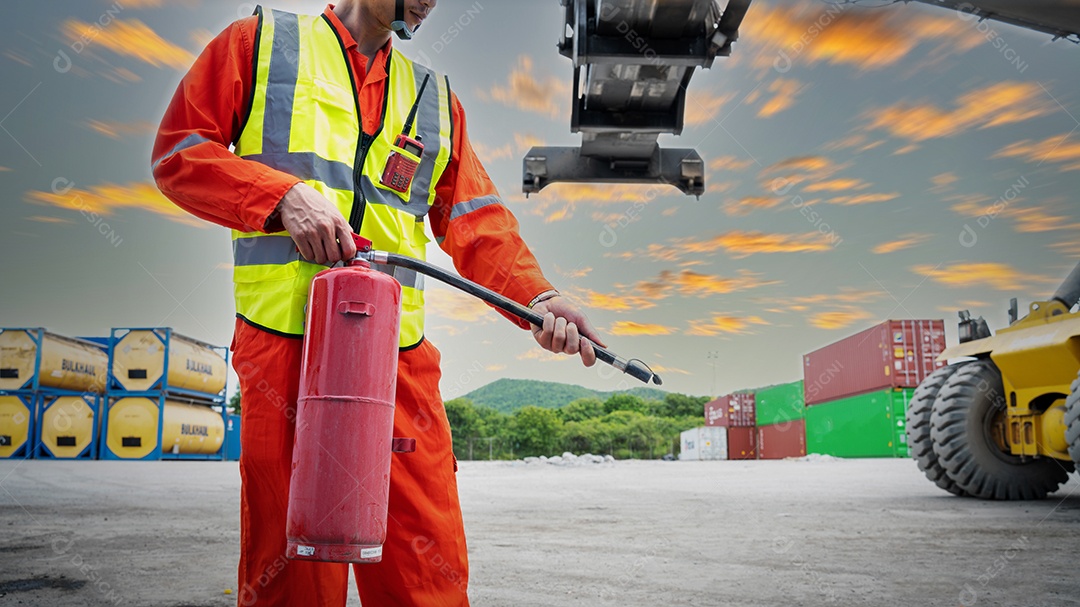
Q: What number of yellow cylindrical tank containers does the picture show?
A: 5